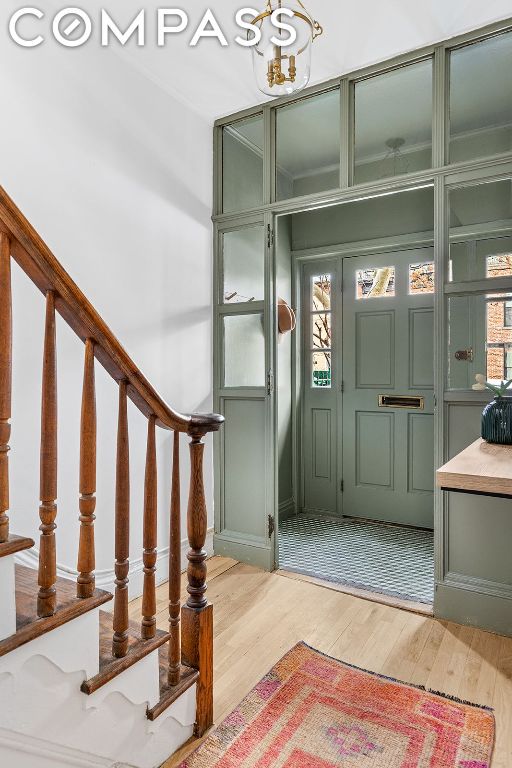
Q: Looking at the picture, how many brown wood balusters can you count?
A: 6